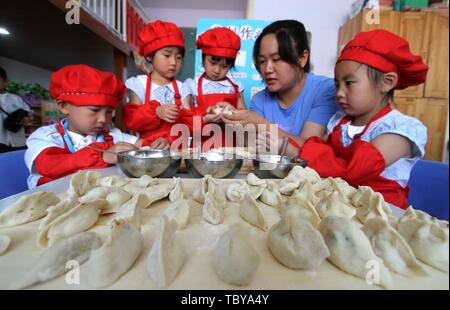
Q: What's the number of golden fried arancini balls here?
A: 0